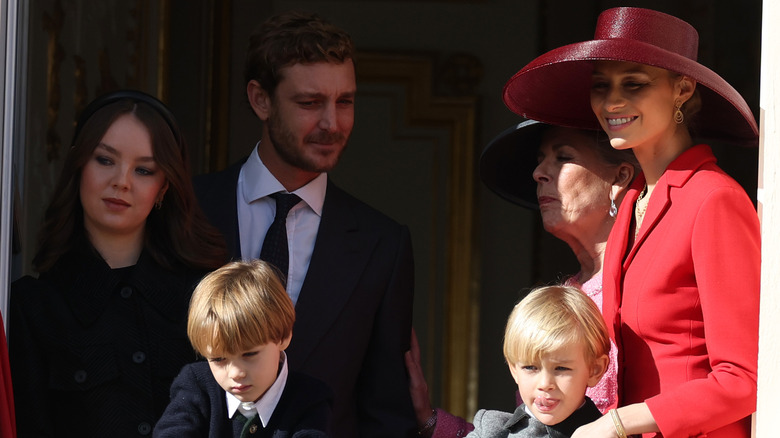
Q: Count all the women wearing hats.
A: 2